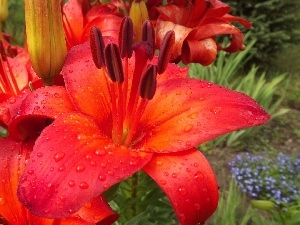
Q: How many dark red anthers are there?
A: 6